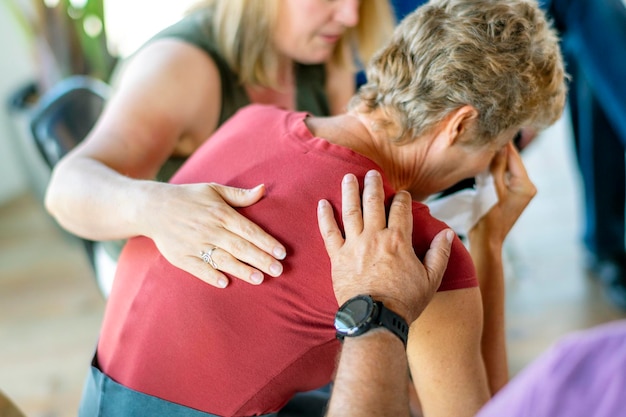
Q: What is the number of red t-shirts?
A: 1